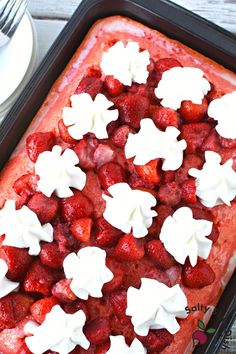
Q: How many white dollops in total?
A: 15